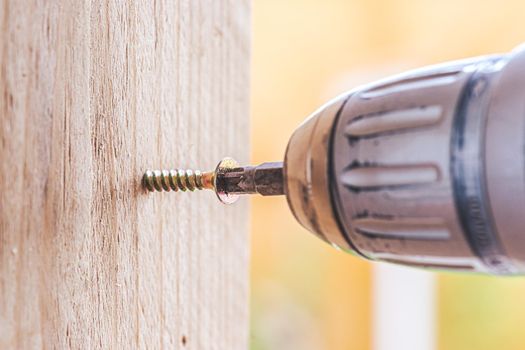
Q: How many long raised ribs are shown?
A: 5